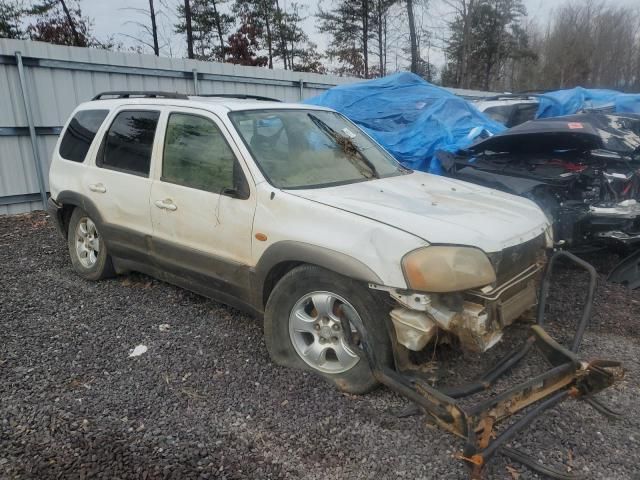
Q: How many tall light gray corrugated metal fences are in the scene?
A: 1